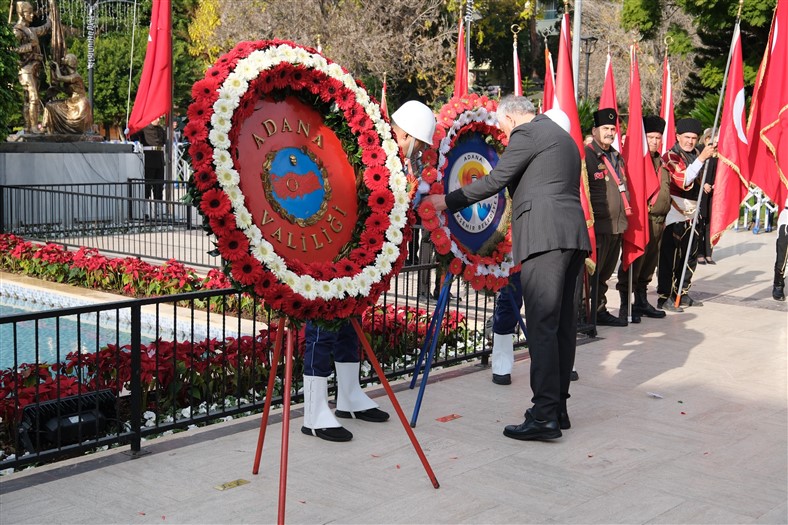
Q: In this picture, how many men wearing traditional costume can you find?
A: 3